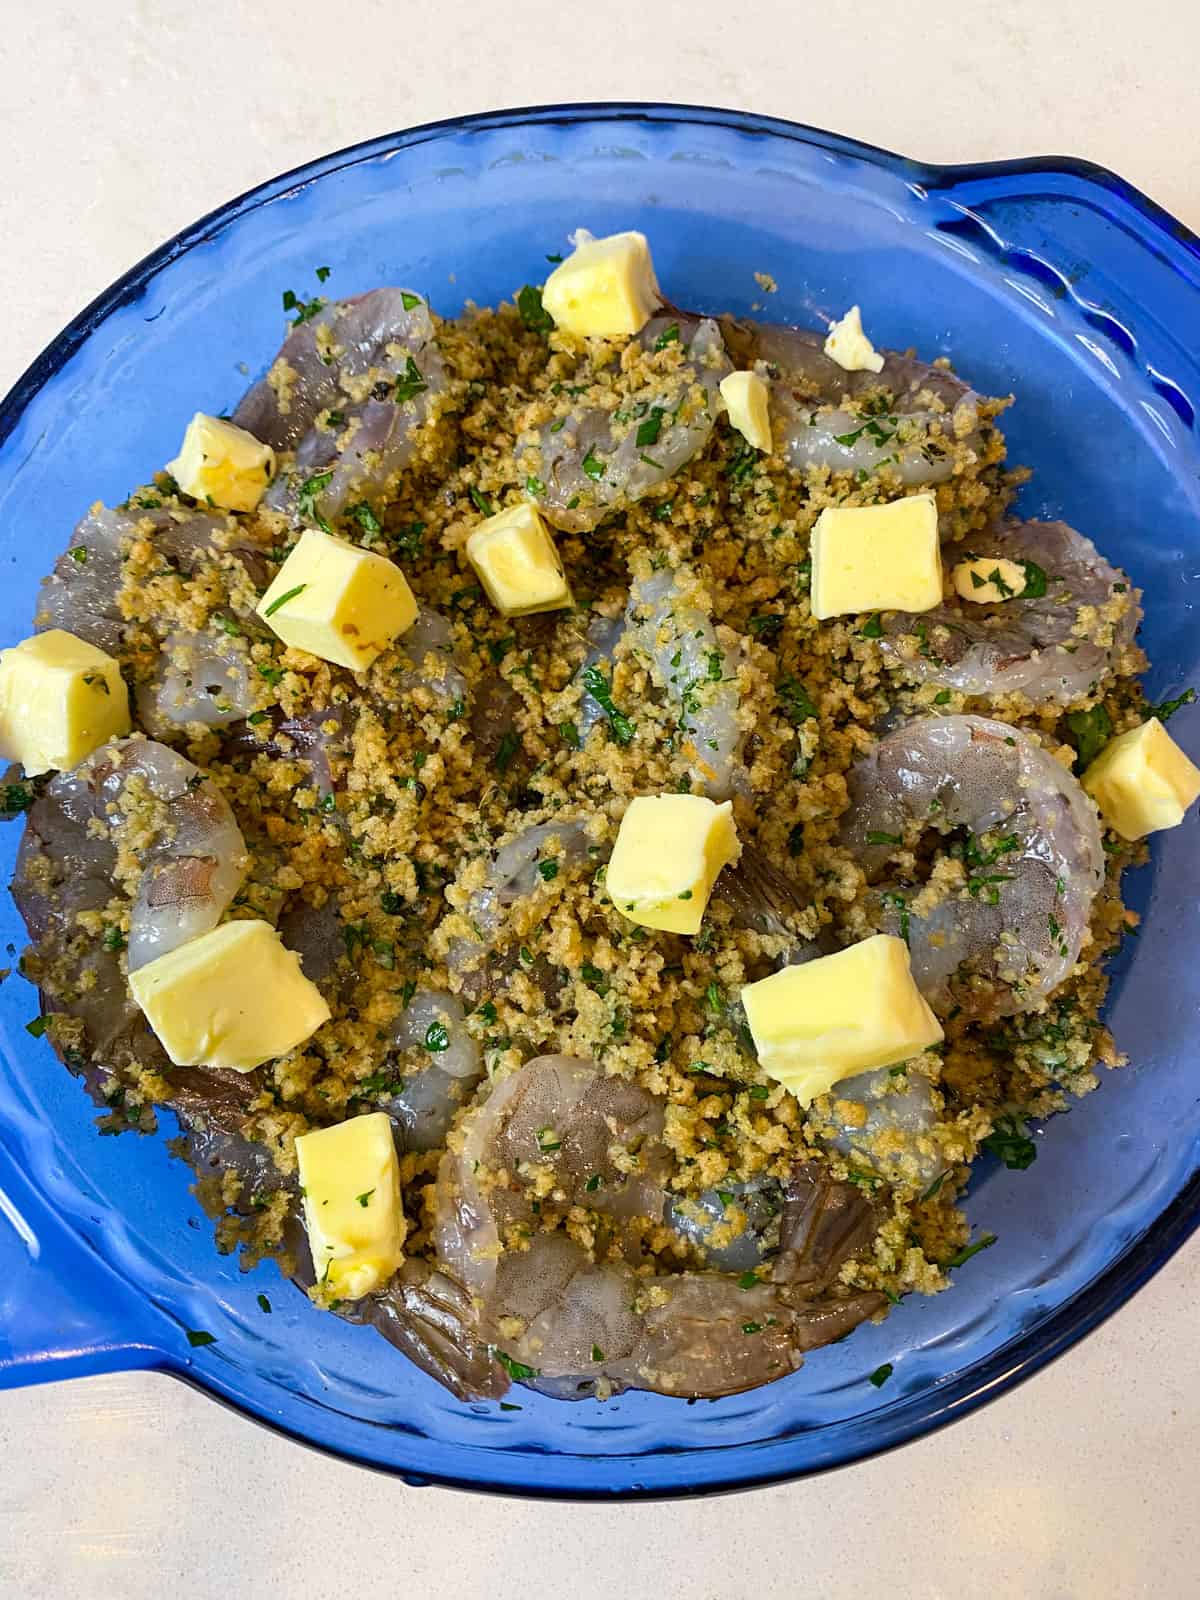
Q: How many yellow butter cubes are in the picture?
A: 11